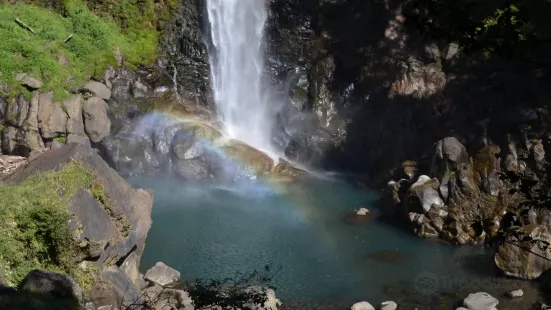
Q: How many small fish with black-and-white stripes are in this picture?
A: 0